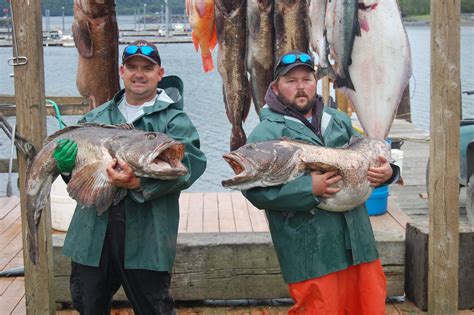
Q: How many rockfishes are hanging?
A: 1